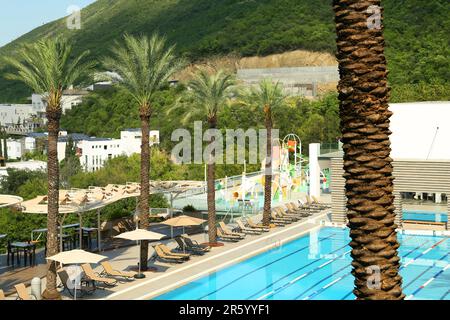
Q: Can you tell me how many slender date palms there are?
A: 4